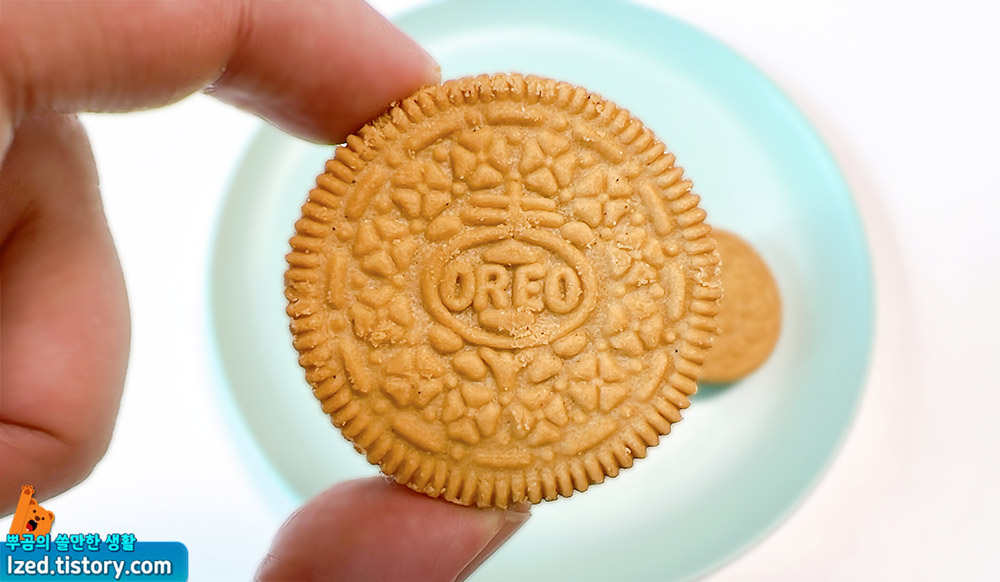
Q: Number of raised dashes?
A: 12